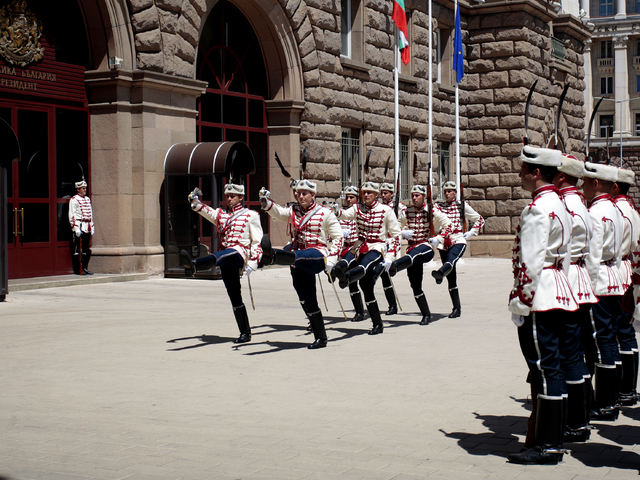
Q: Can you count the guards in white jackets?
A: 13